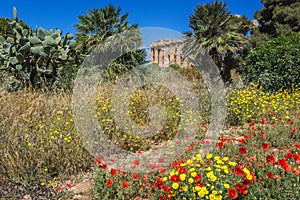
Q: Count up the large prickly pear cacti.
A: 1